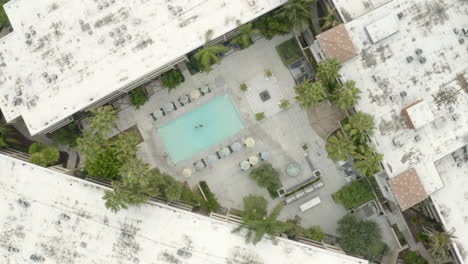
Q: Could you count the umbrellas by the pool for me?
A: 14